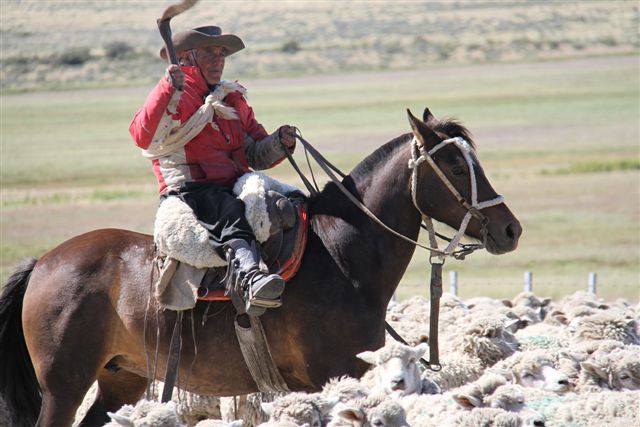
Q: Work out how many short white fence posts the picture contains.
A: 3